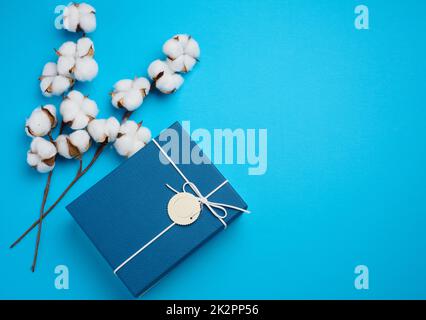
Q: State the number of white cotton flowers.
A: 12